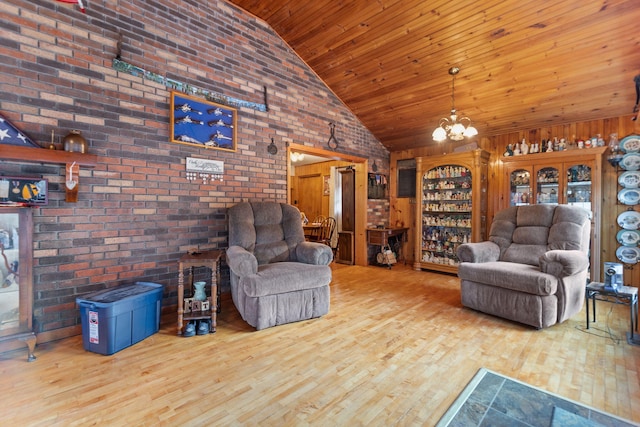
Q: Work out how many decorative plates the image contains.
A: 7